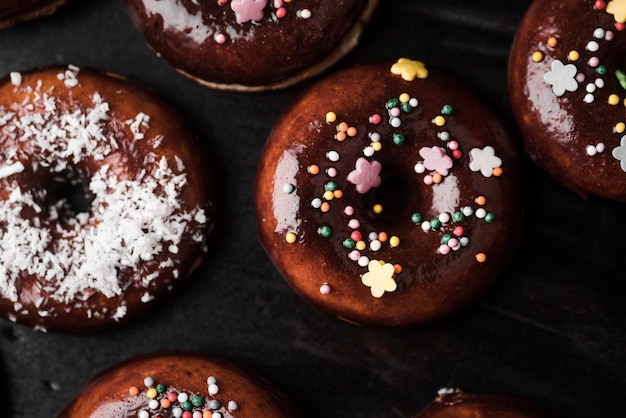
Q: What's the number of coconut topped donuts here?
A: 1